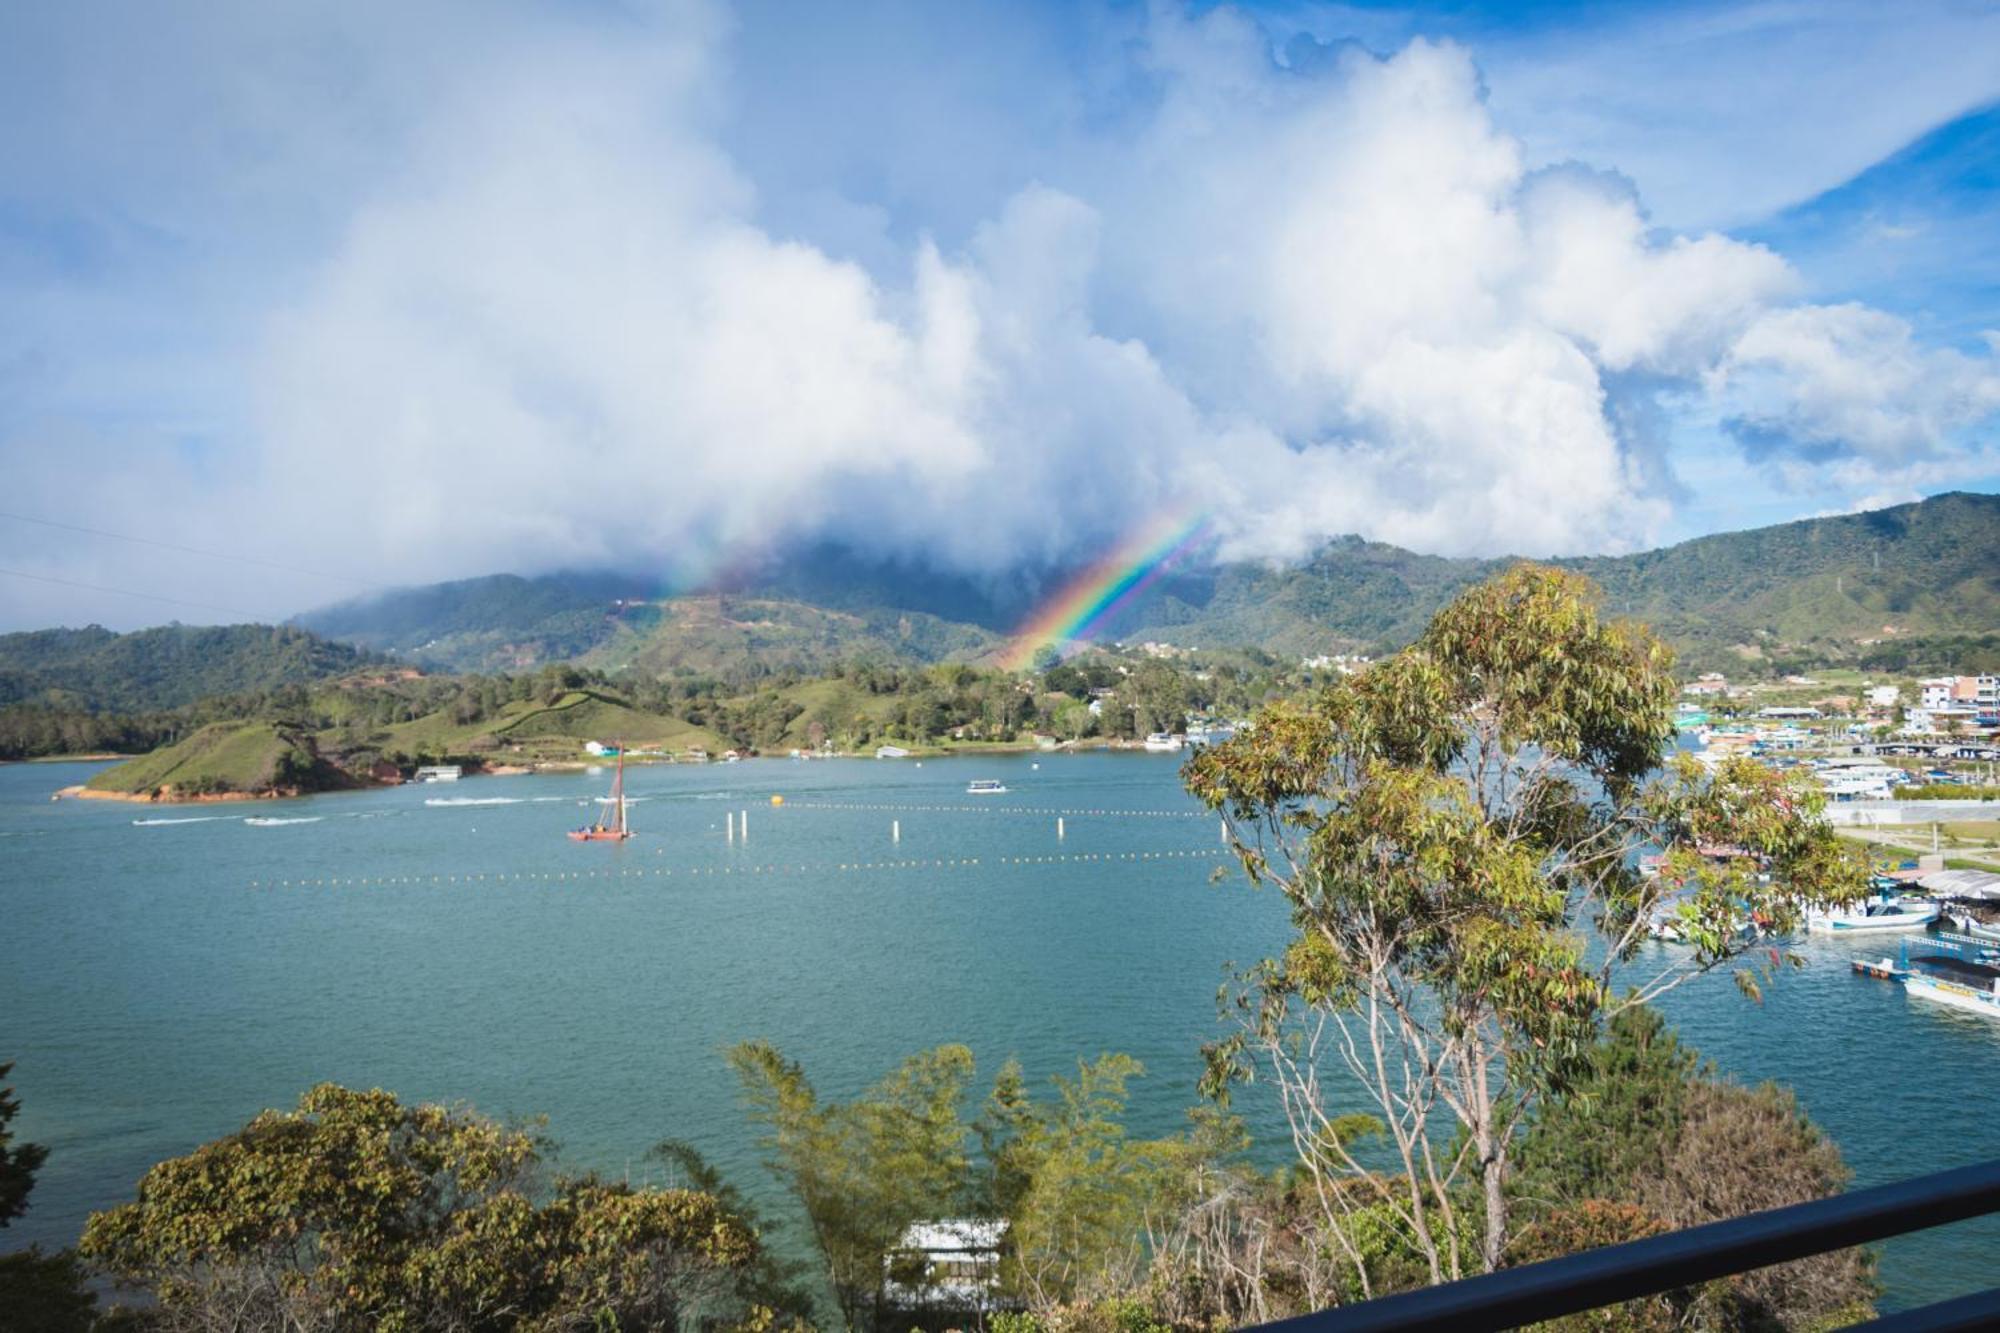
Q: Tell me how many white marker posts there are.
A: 5